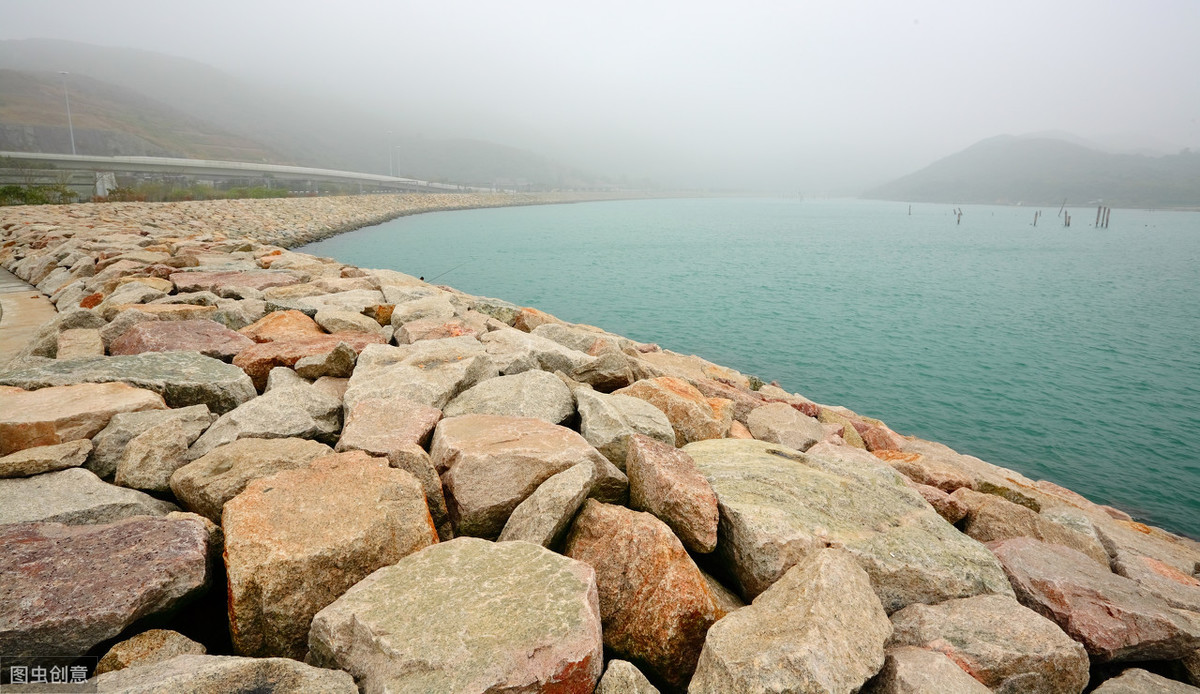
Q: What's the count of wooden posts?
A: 12